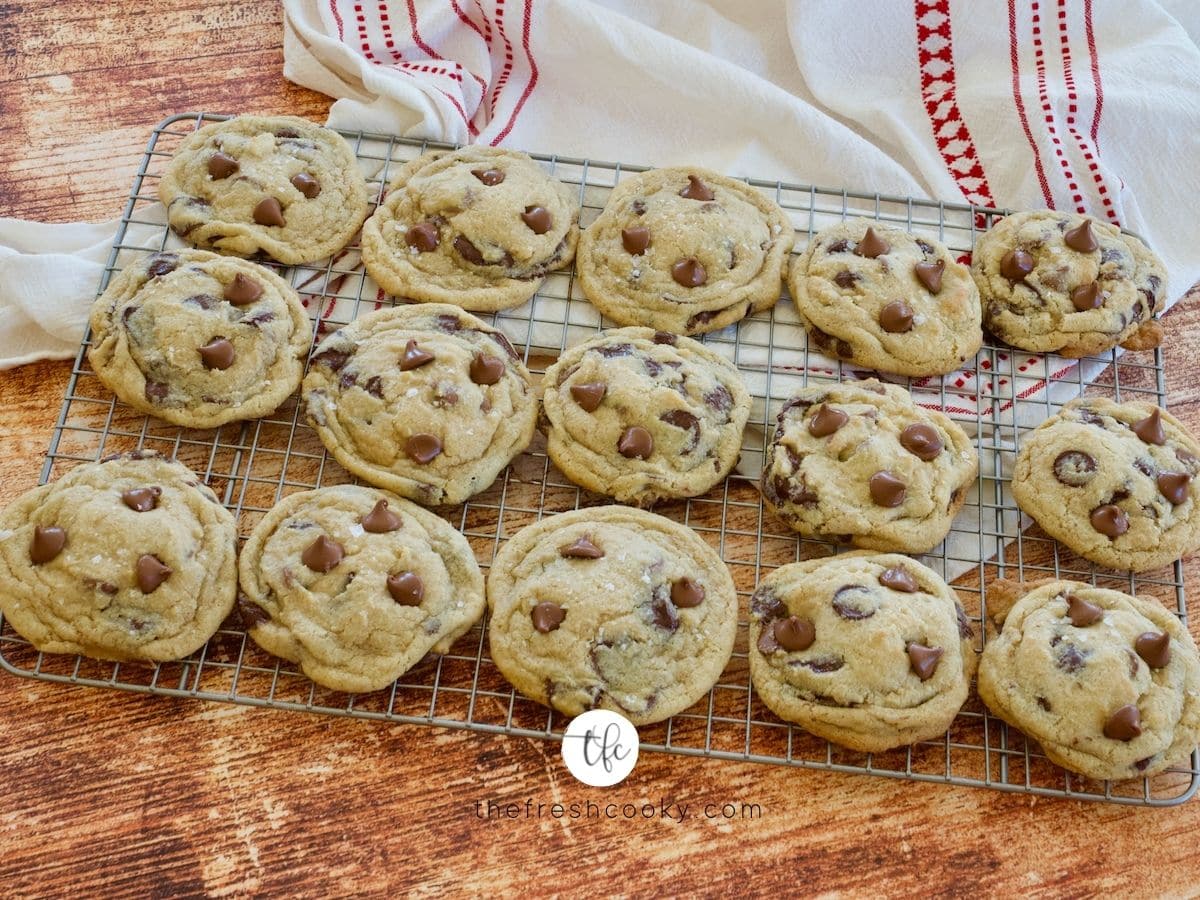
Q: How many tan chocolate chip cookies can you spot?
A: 15